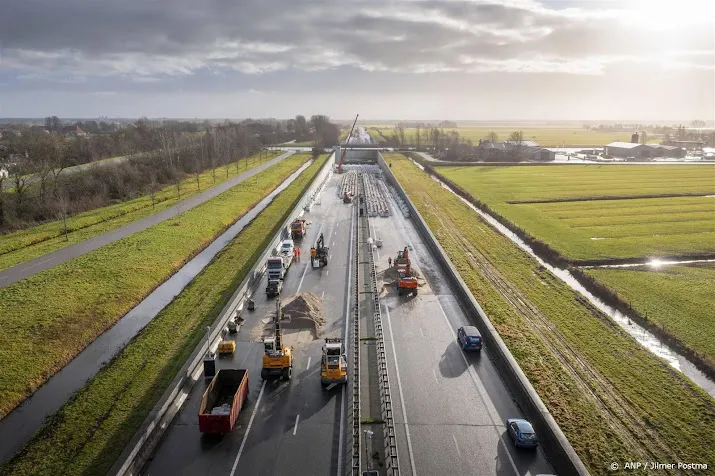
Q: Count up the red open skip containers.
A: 1